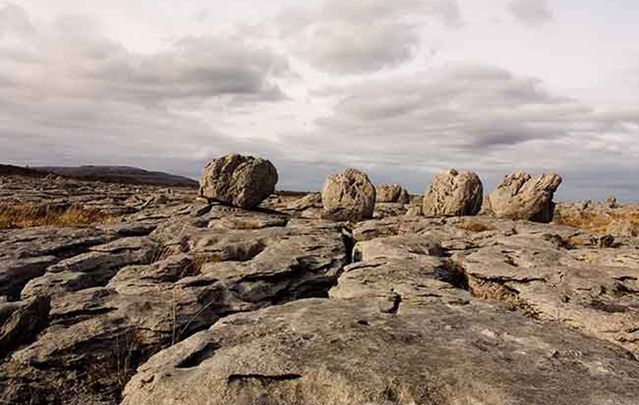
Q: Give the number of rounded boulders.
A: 5